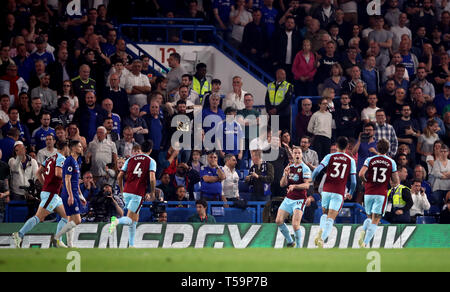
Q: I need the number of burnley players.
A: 5